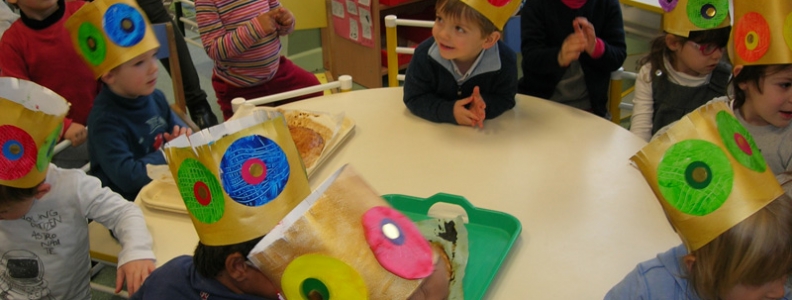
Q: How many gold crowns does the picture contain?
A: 8